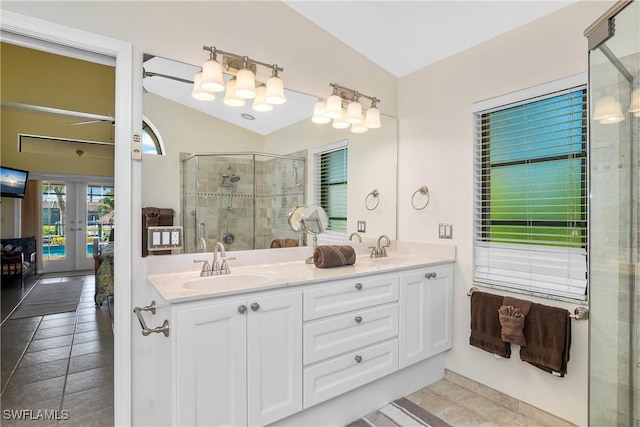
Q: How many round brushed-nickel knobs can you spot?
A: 7